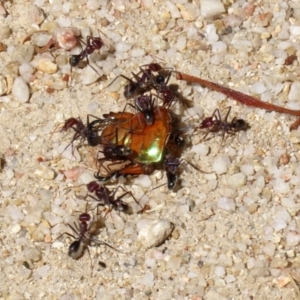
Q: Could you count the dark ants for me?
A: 10